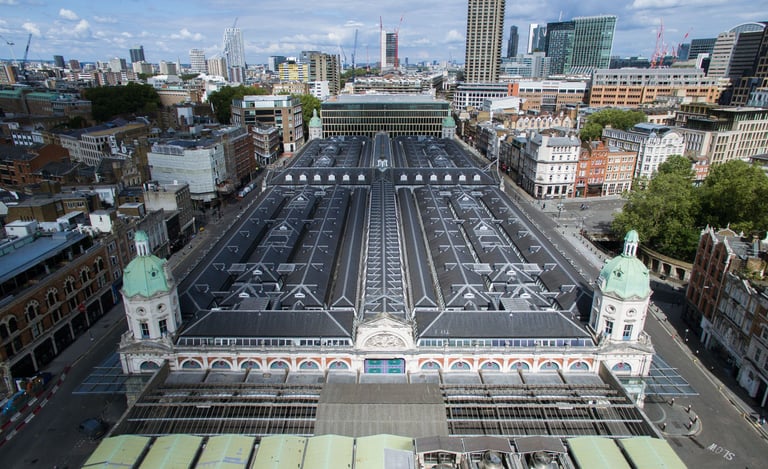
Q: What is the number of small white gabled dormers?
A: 12